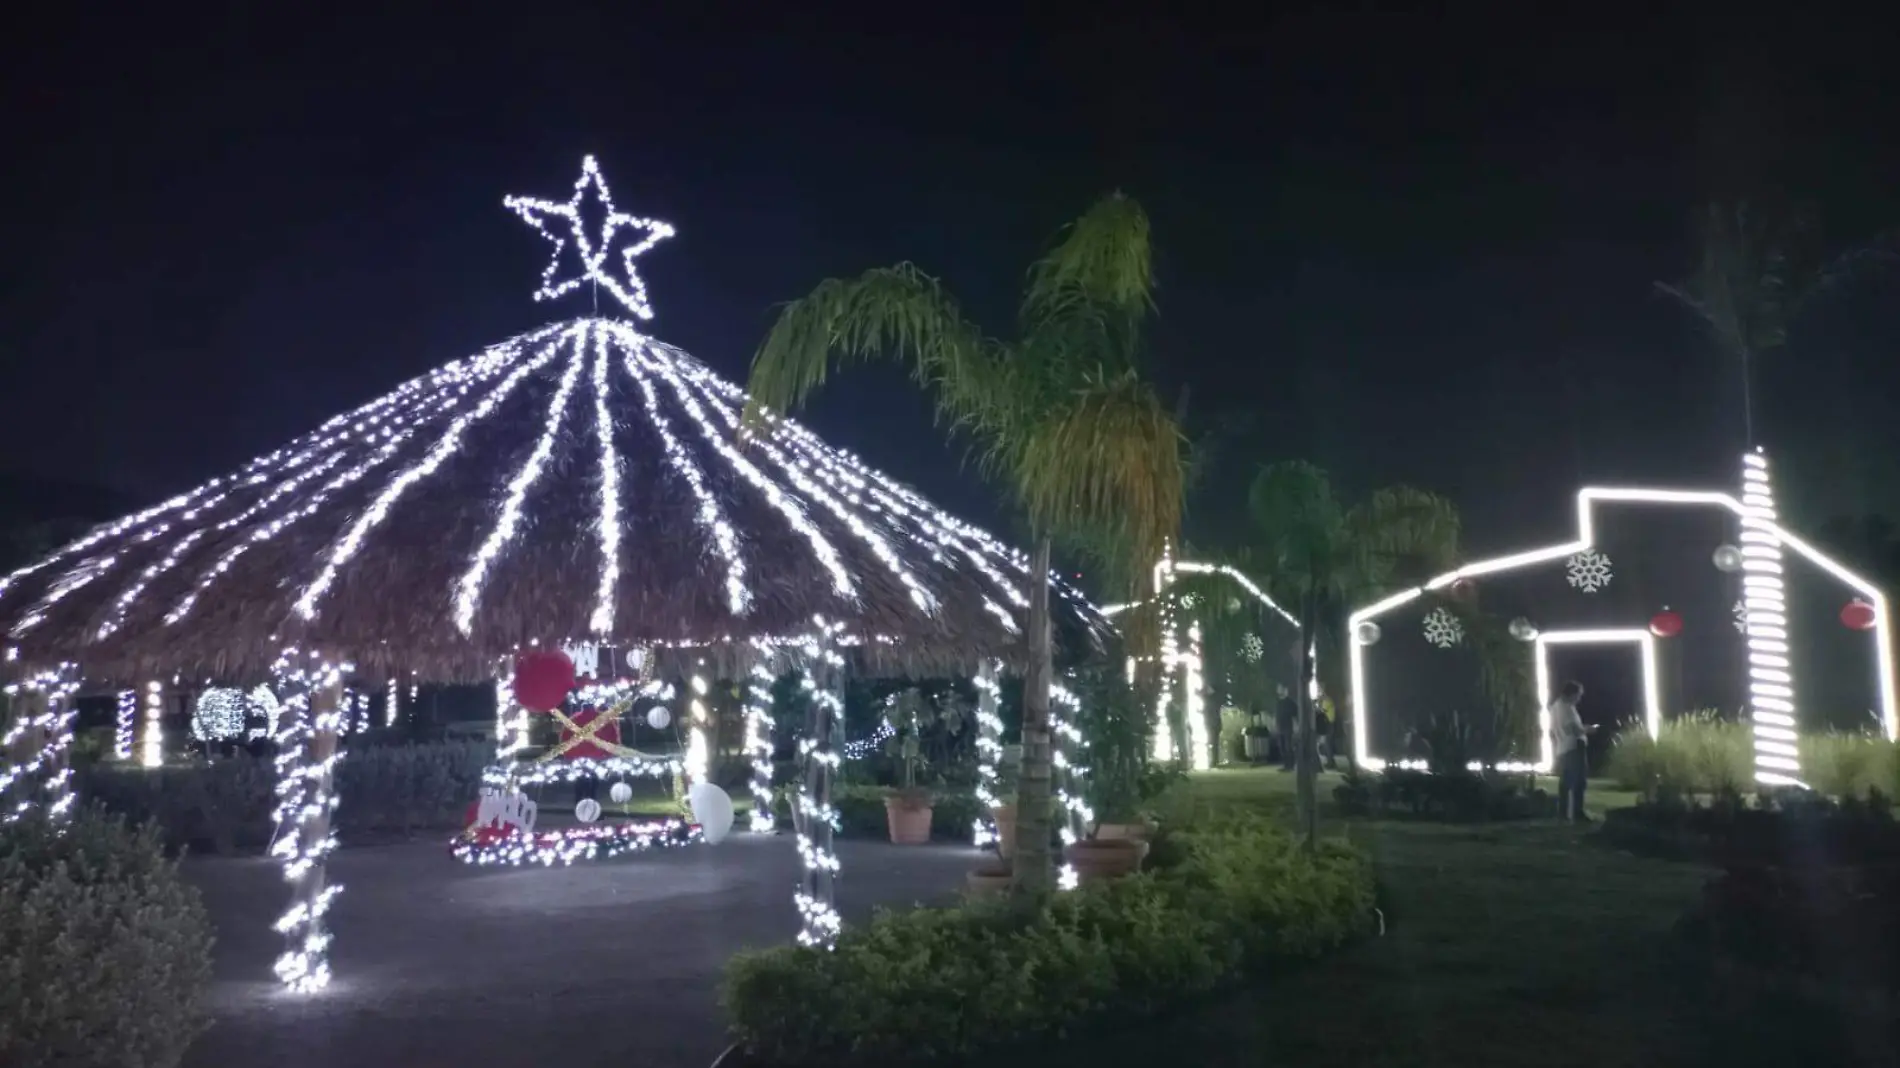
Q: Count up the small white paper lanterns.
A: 4